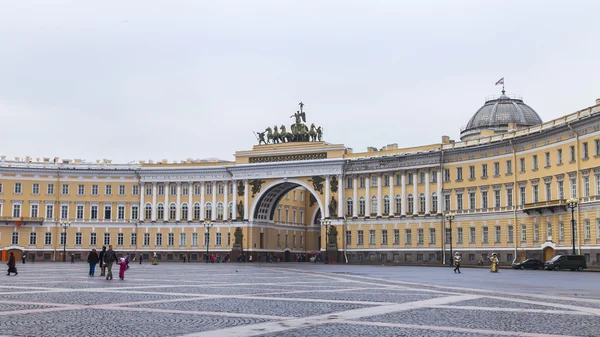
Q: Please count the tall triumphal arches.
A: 1